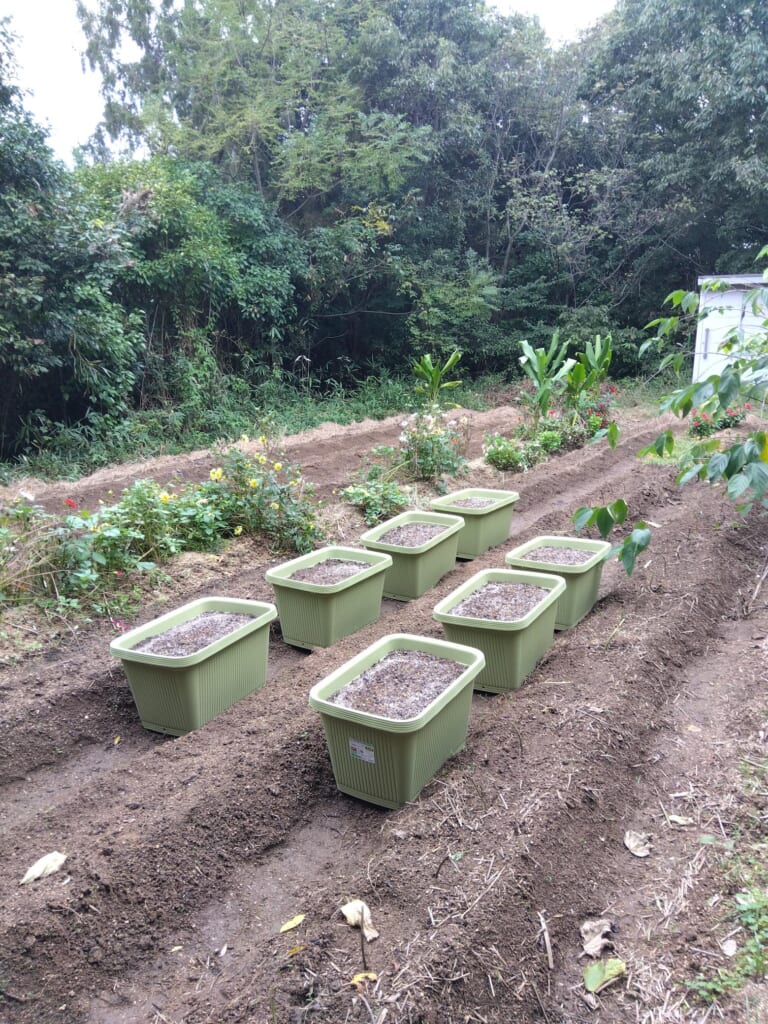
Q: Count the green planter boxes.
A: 7